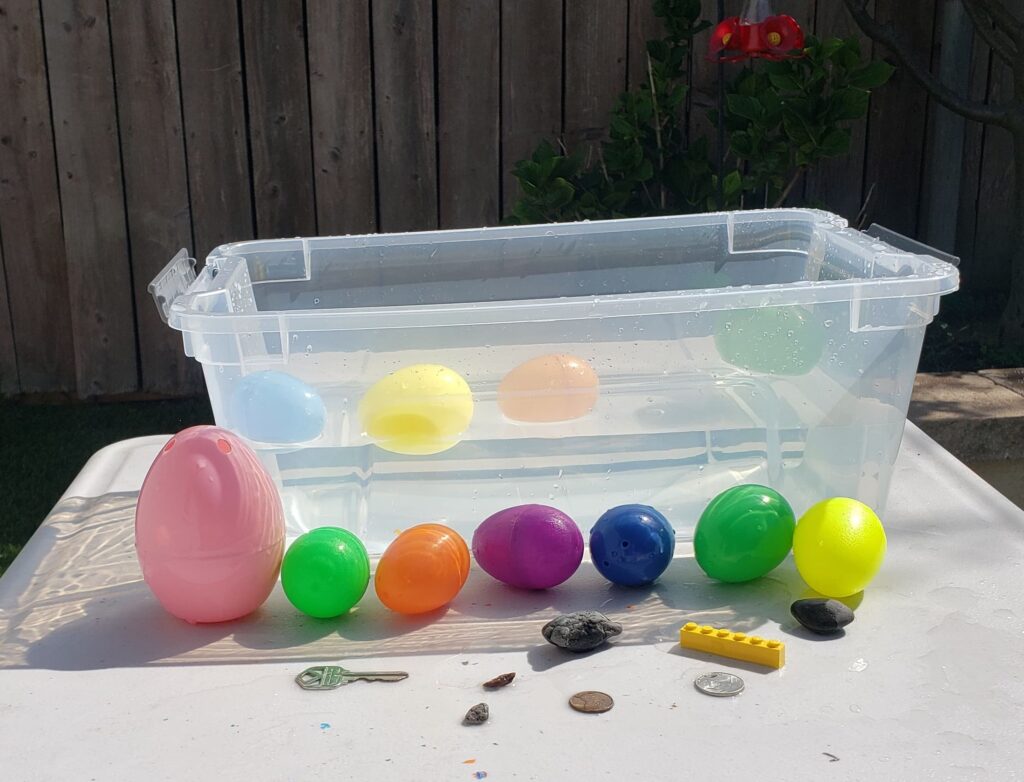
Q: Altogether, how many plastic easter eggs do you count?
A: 11